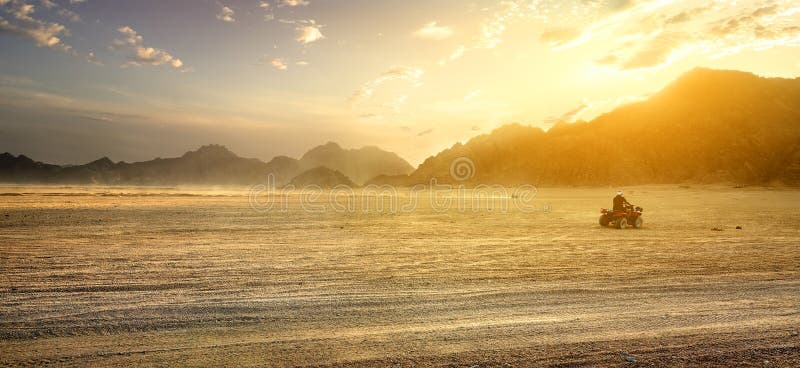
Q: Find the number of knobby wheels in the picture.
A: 3